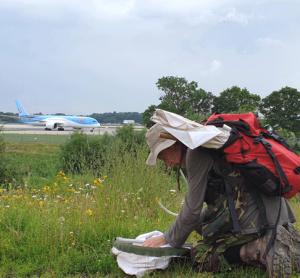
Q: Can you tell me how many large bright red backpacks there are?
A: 1